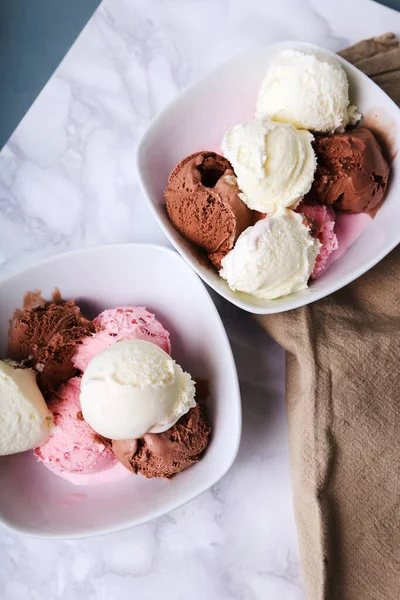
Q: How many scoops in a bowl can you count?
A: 6